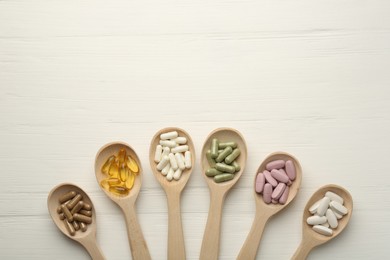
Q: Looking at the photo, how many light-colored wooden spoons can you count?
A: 6